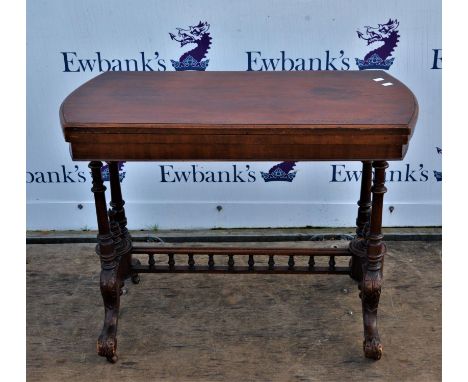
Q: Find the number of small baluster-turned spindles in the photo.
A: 10